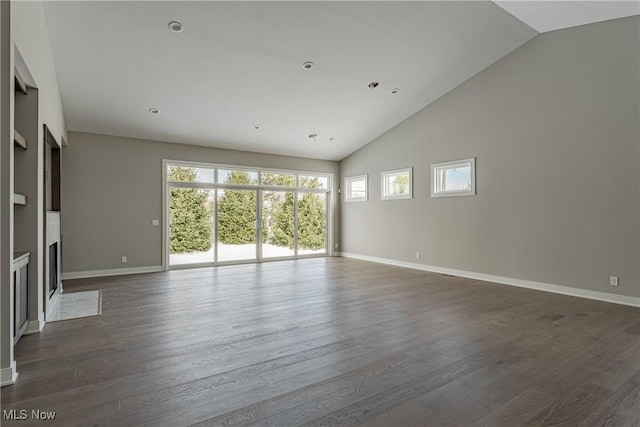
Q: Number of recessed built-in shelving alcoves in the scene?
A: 1